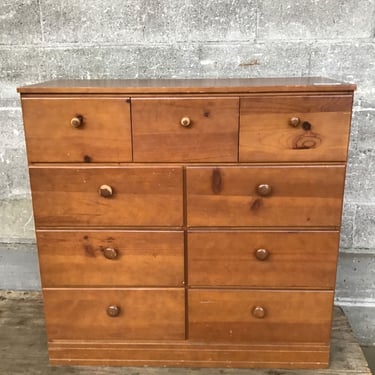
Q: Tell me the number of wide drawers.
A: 6